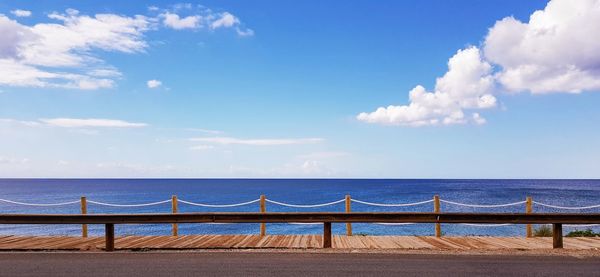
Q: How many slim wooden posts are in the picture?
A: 6